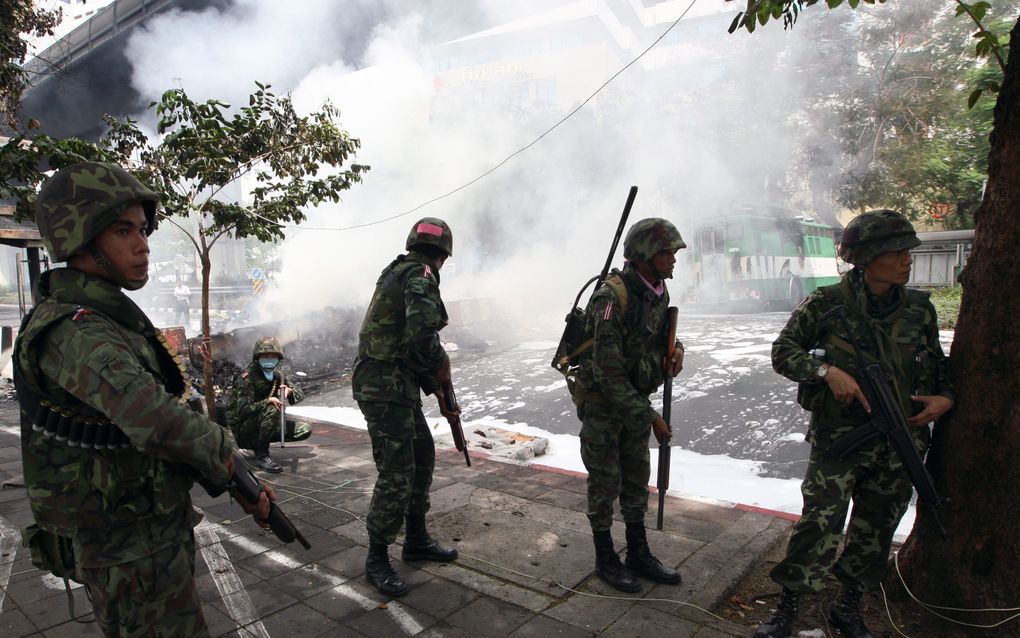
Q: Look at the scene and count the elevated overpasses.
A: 1